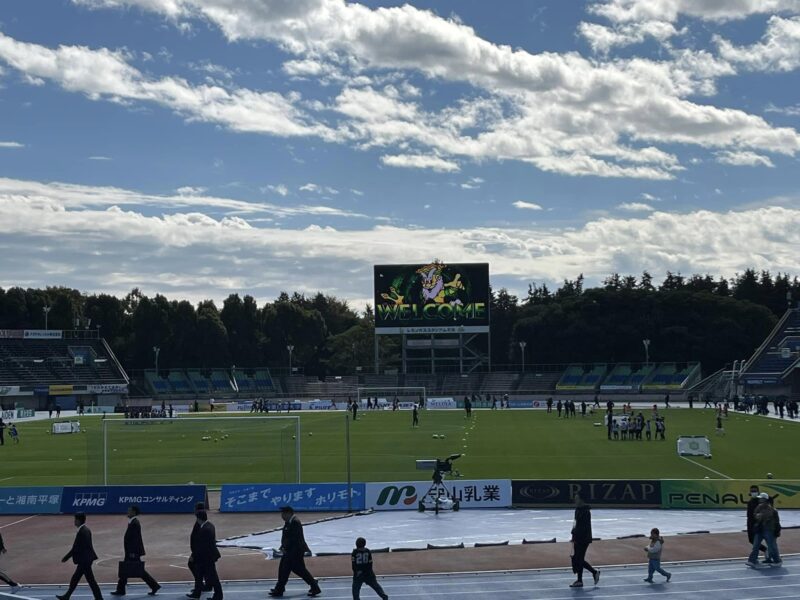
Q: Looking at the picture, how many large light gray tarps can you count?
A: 1